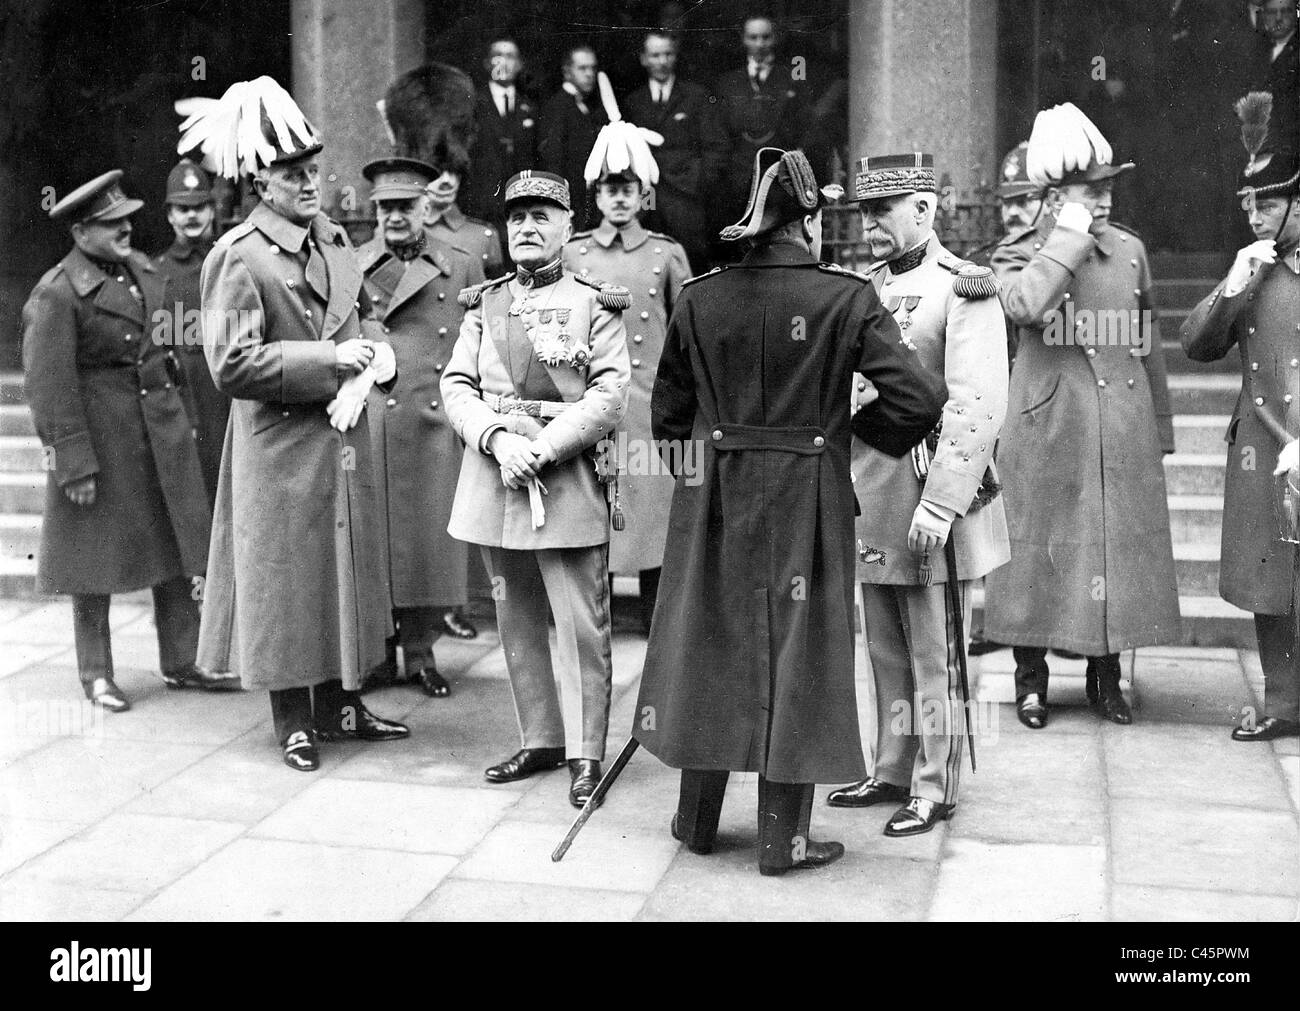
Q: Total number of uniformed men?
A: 12